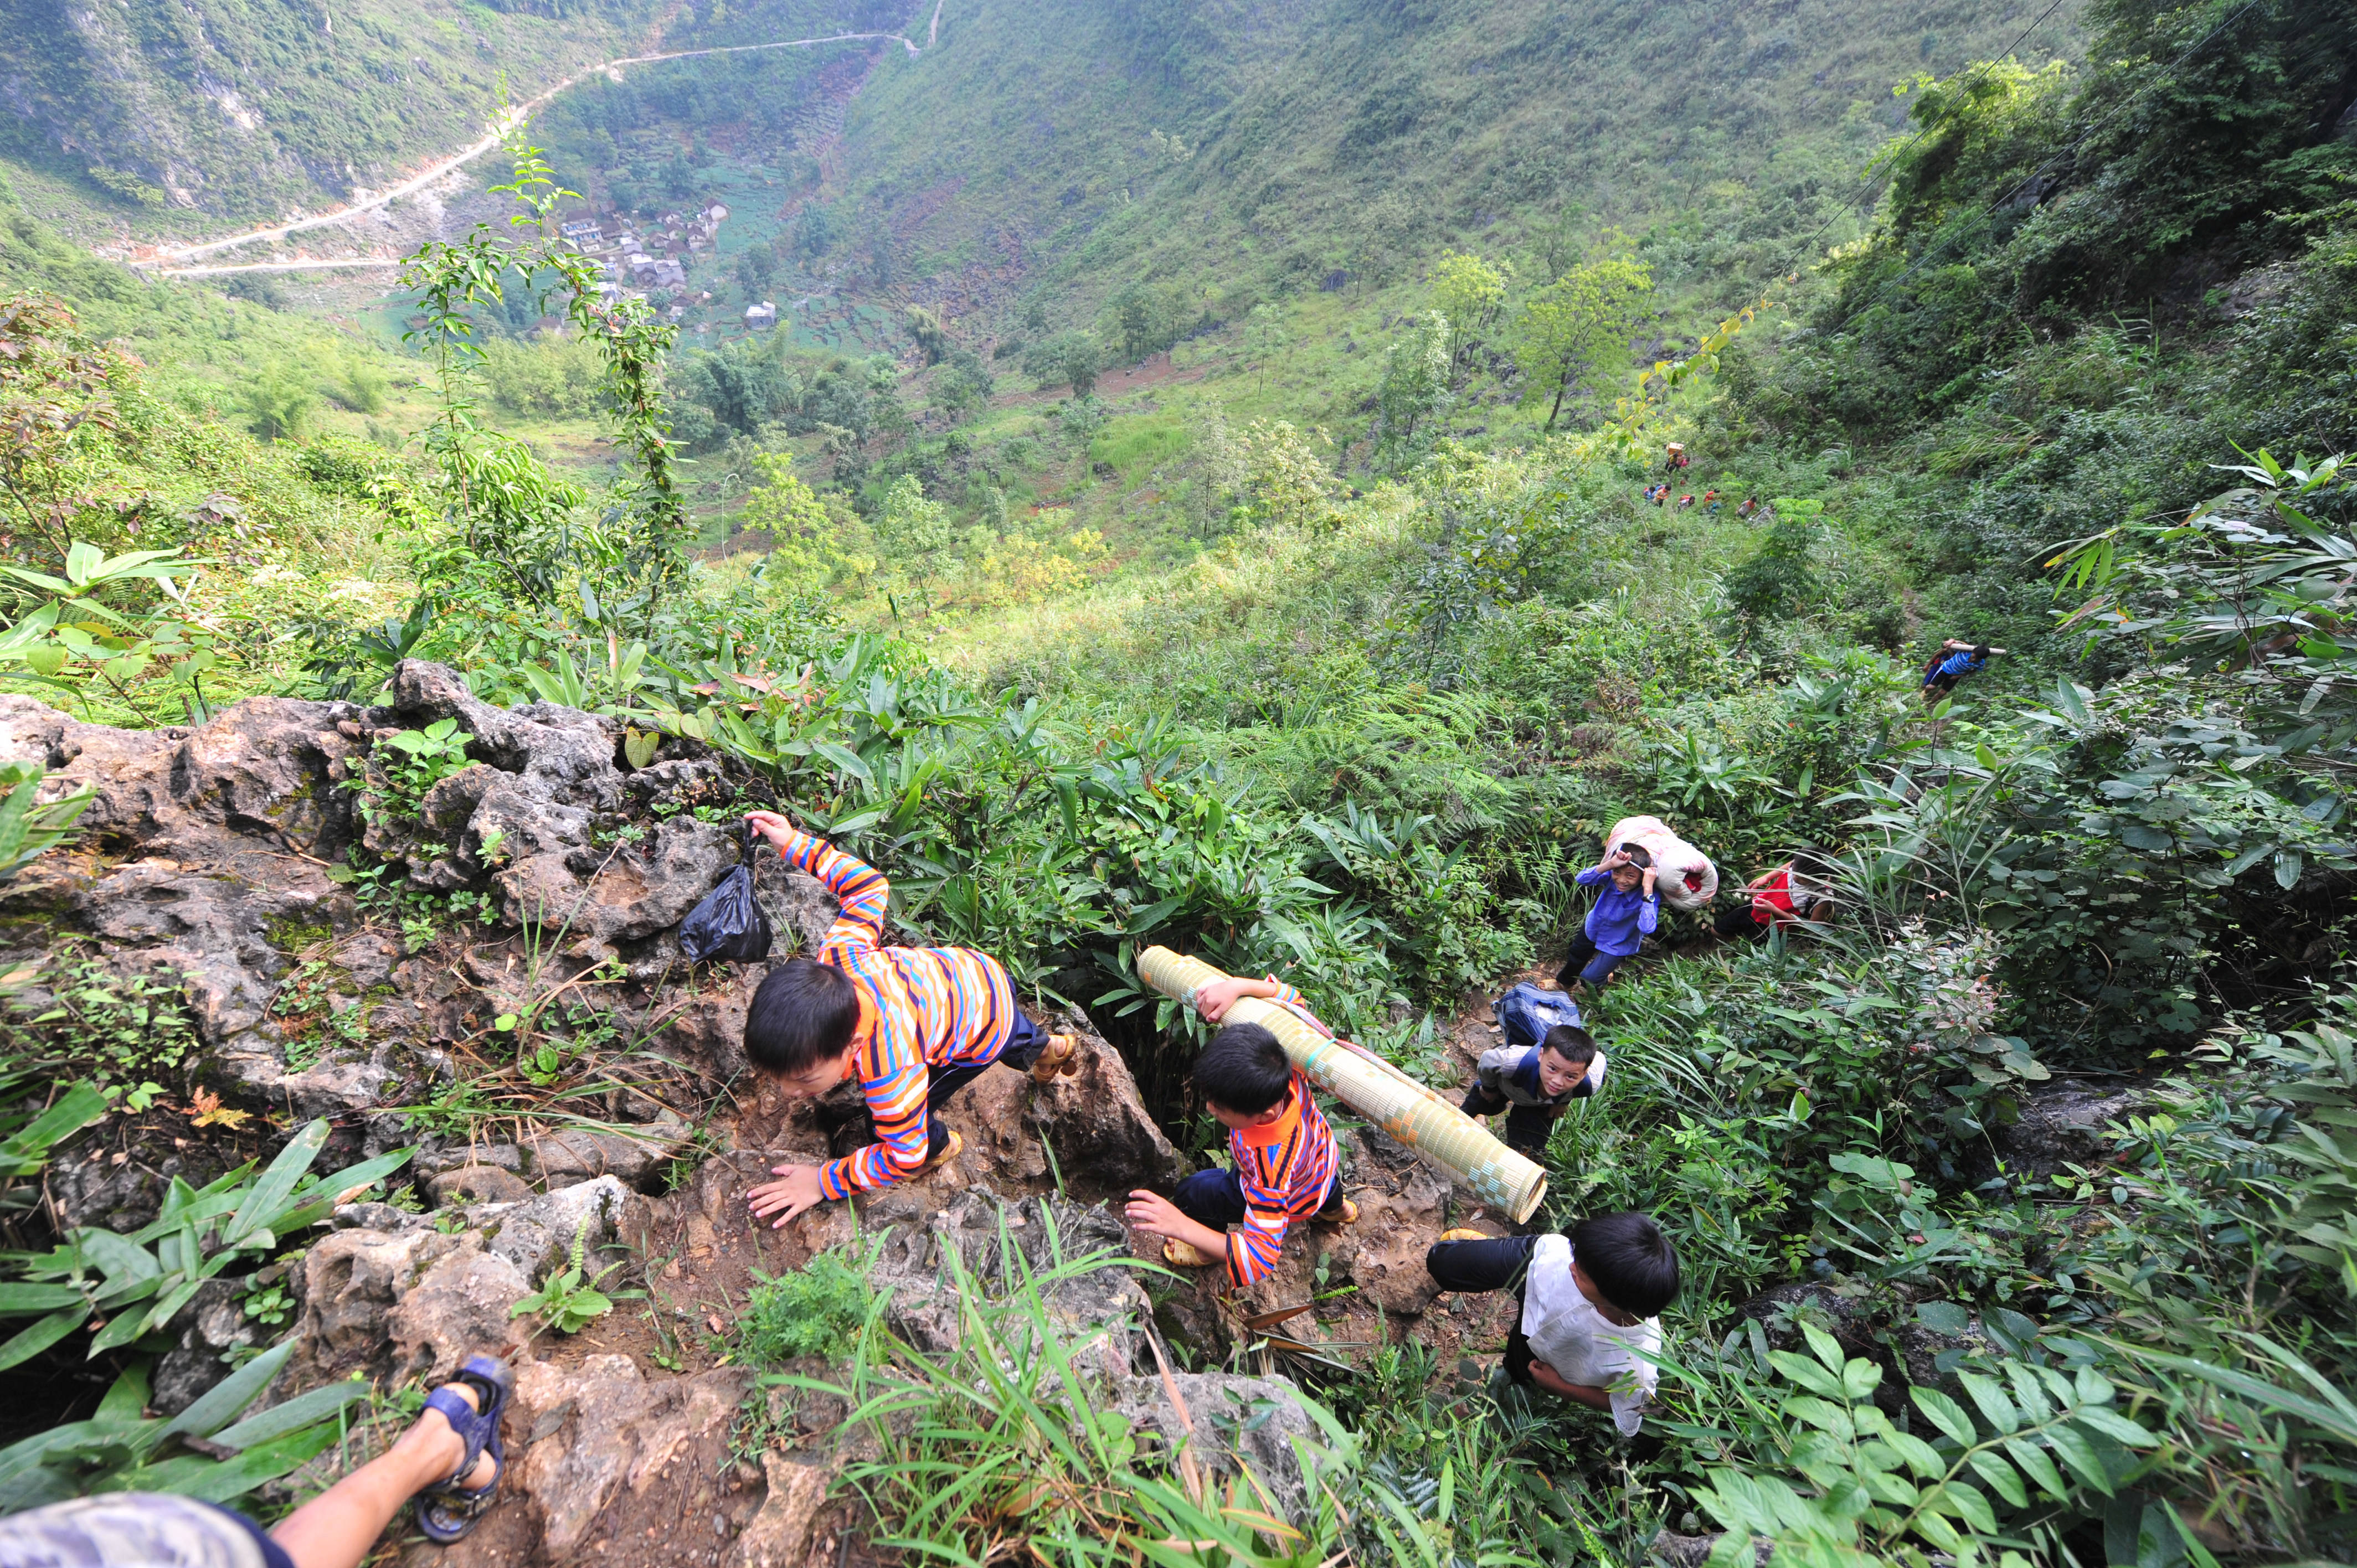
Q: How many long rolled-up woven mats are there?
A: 1